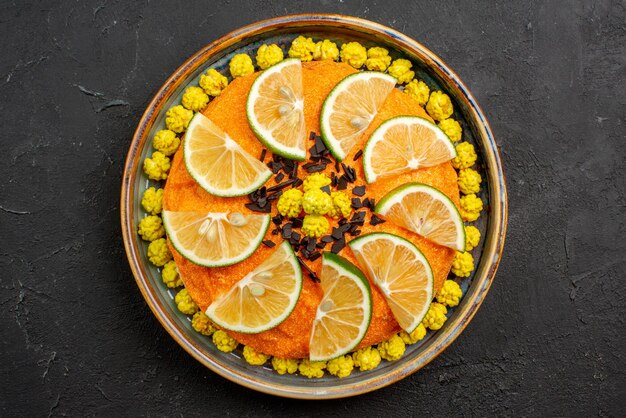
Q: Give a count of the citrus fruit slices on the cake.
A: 9